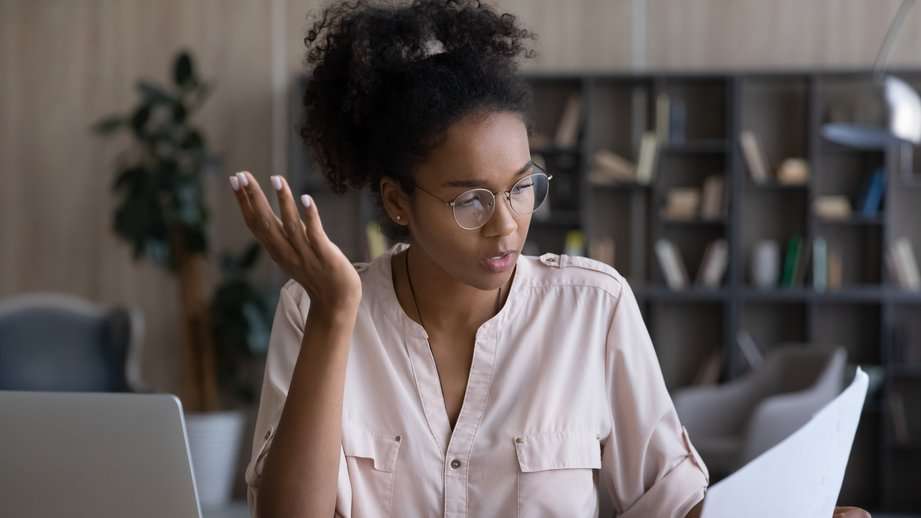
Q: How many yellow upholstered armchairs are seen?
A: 0